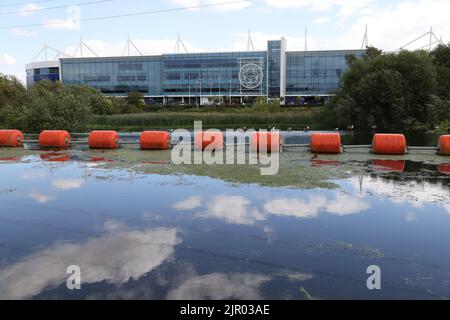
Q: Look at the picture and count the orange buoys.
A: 9